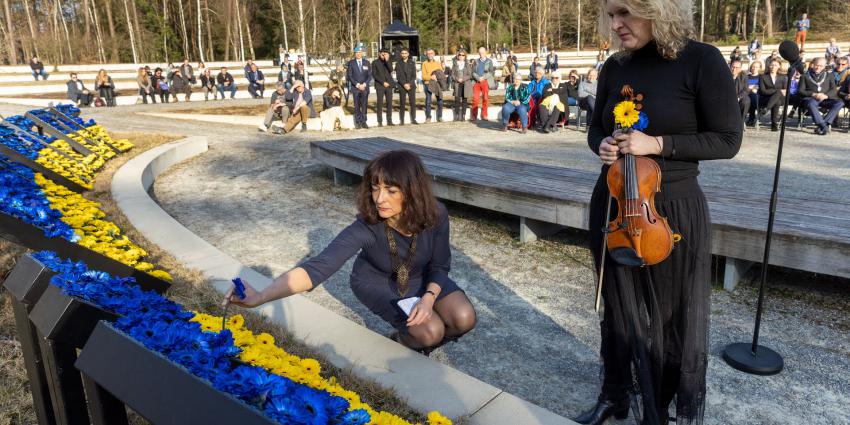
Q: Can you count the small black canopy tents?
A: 1